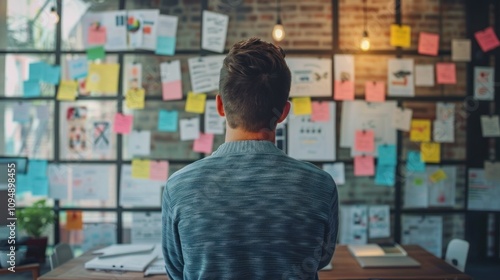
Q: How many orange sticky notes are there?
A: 1